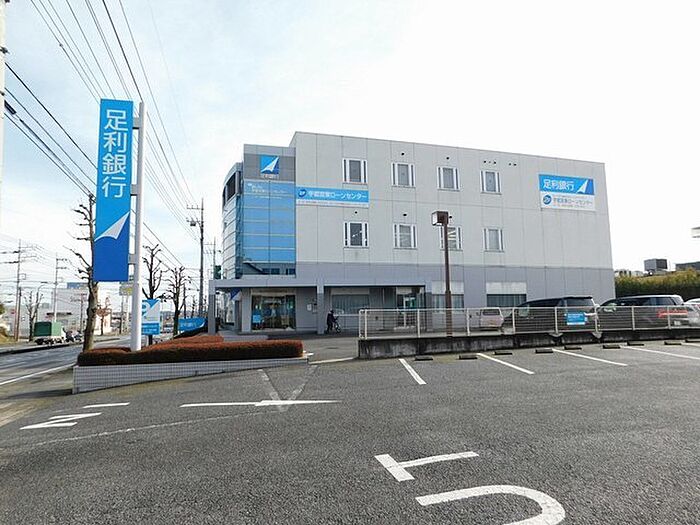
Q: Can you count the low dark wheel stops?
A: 9